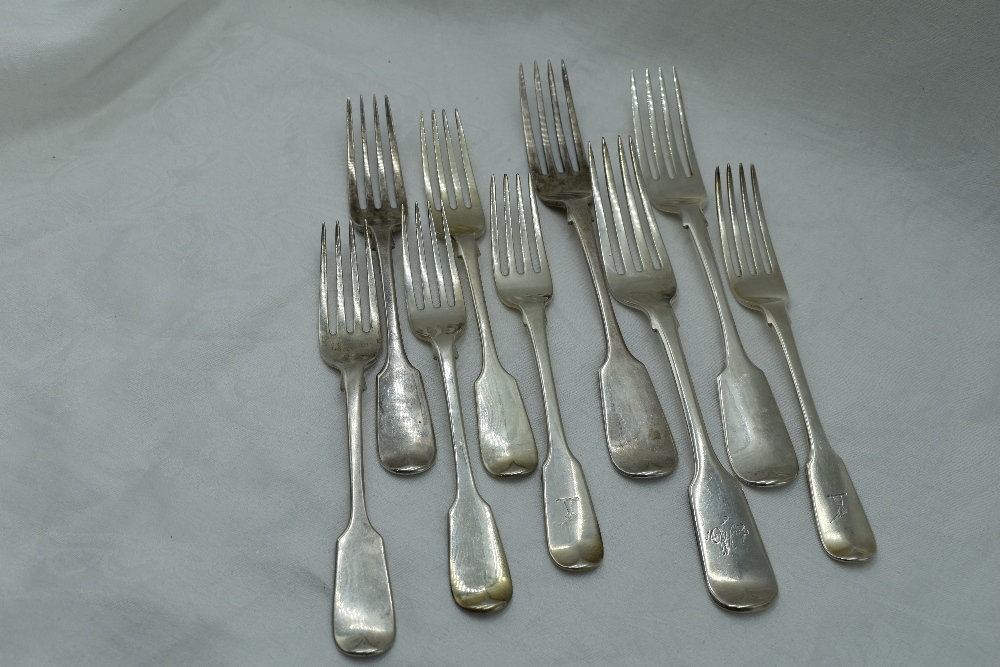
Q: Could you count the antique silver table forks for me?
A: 9